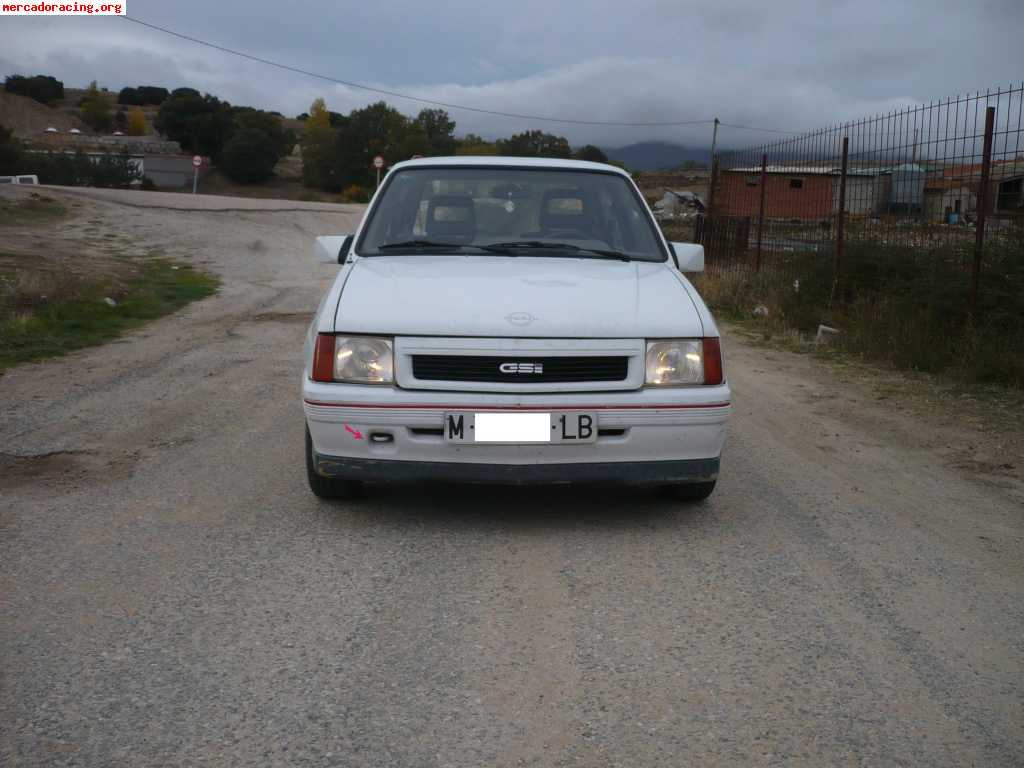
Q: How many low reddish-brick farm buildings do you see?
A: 1